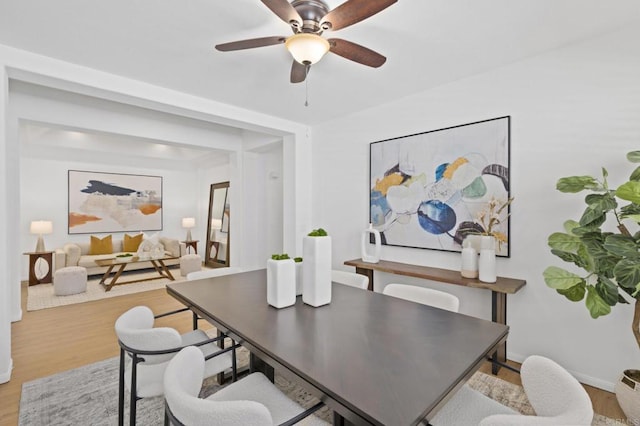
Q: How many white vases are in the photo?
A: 6